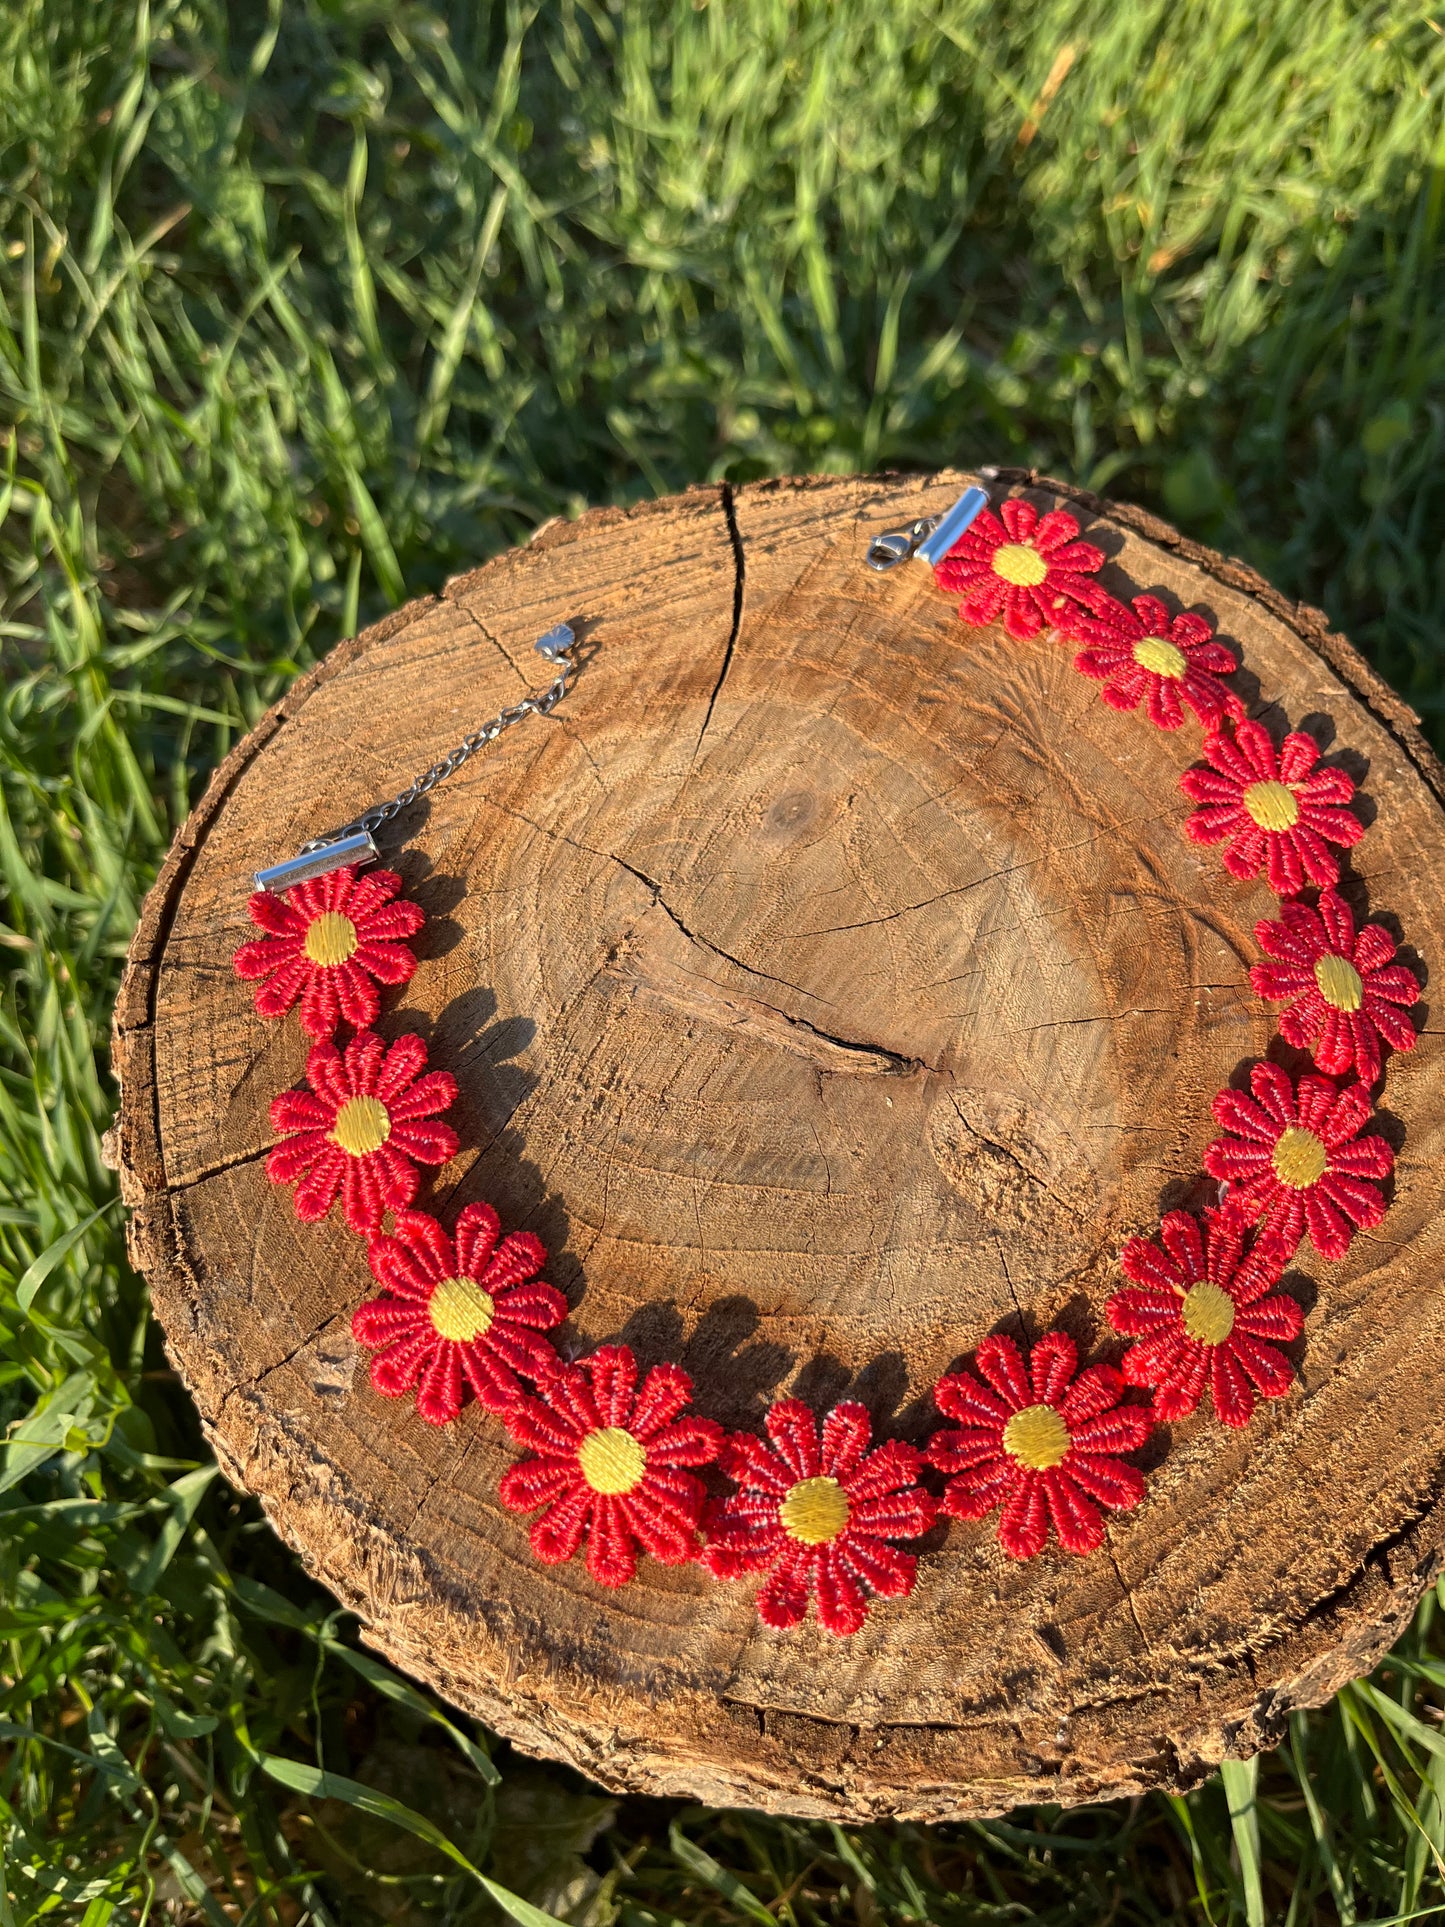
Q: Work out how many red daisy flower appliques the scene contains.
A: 12